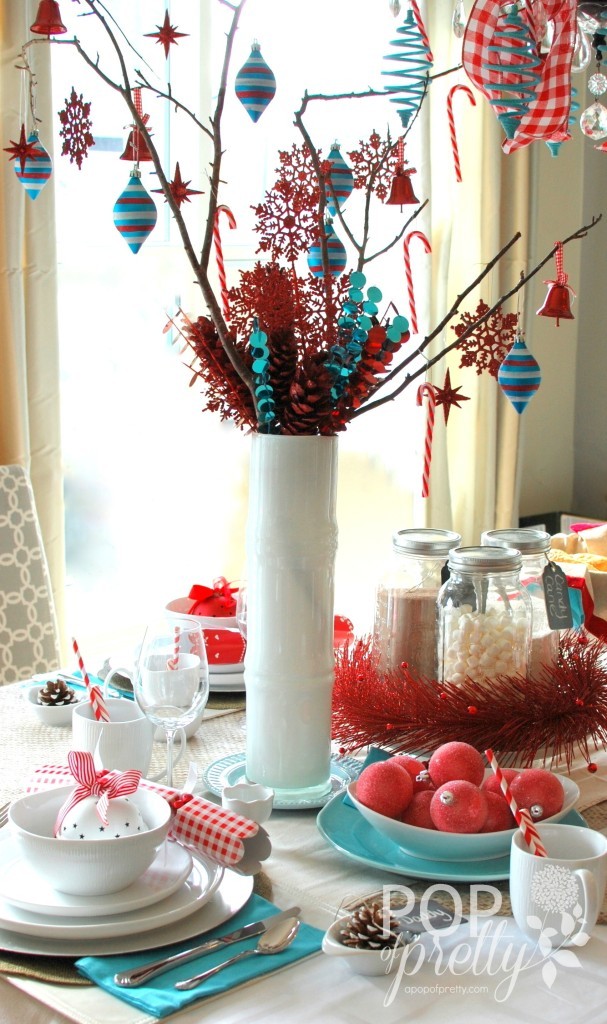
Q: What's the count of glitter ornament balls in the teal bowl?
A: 8